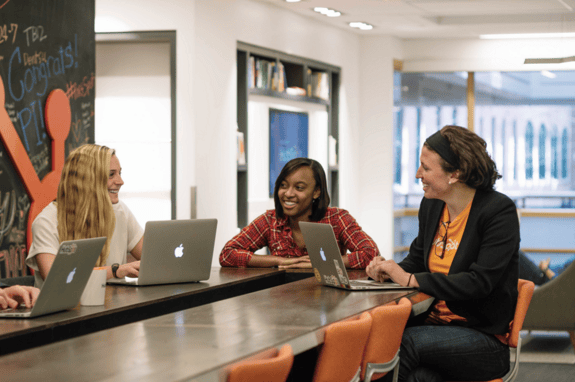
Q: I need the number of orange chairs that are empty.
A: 3